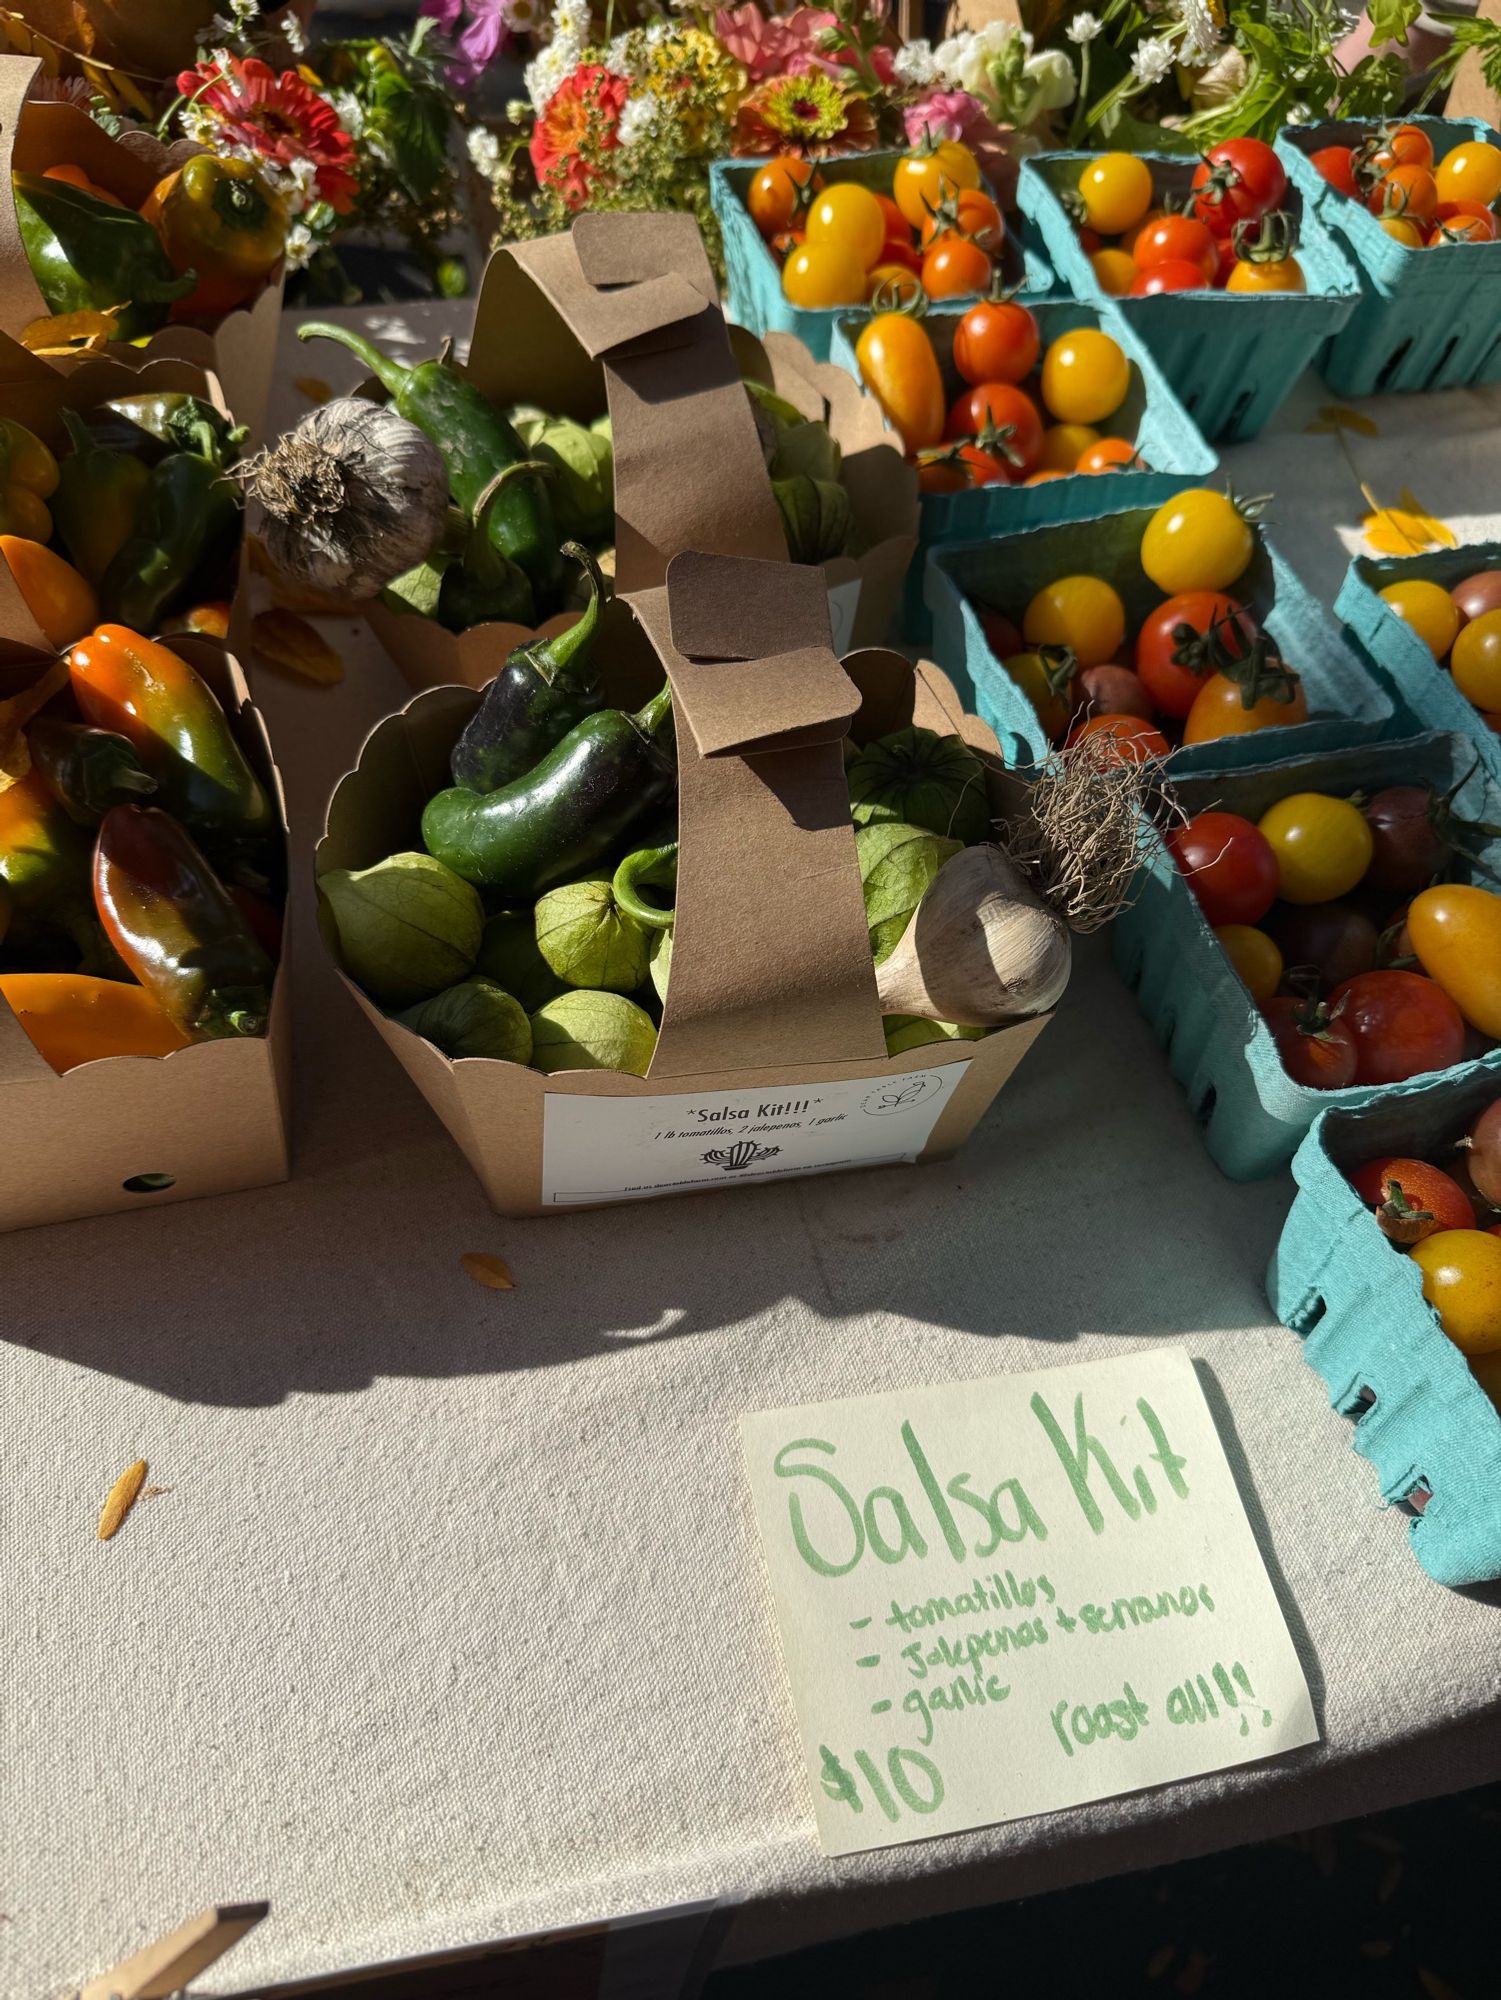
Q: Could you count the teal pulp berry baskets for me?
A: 8